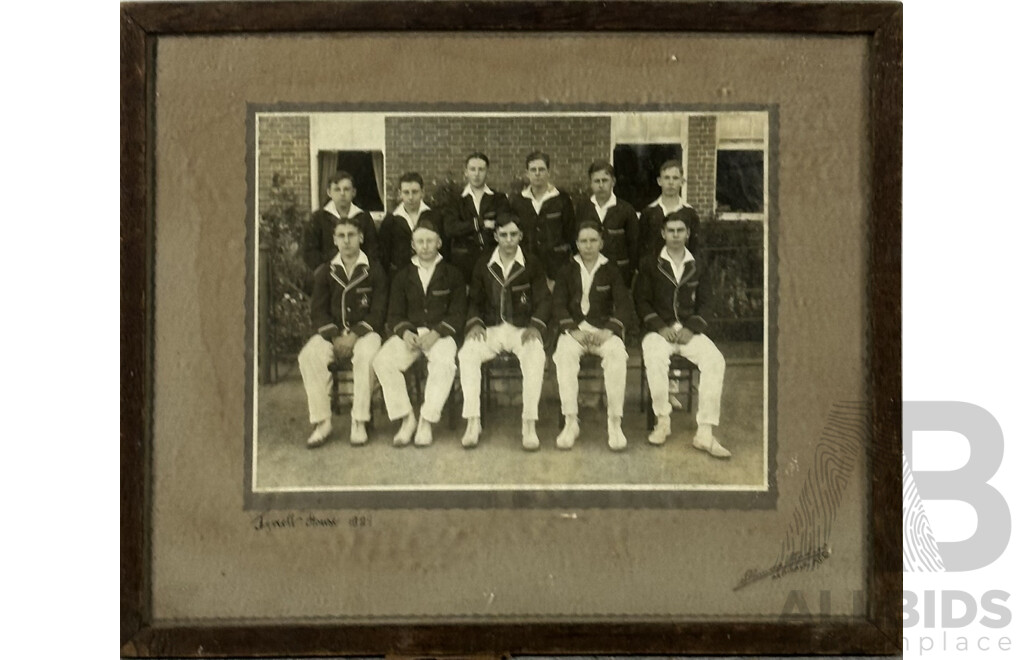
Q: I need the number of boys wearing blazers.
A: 11